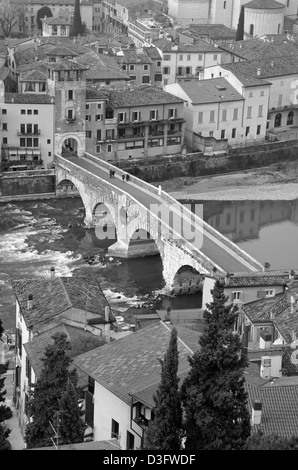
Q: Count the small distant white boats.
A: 0